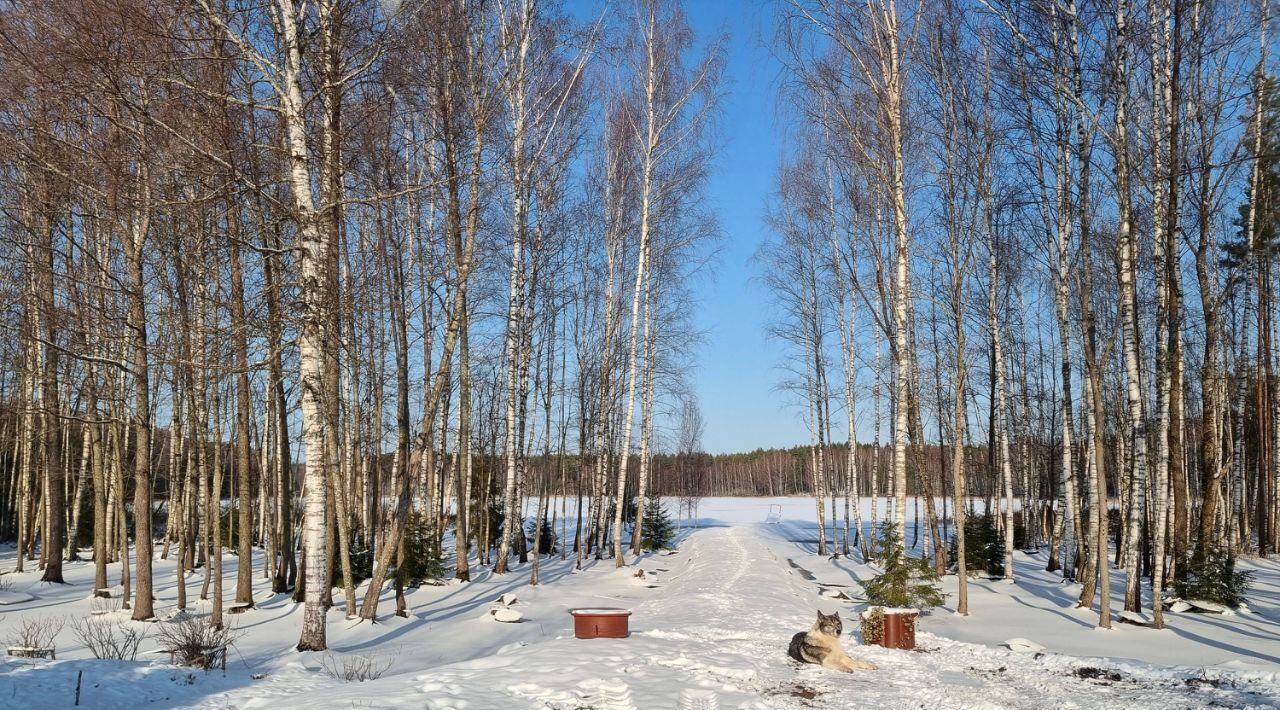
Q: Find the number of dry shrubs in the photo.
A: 4